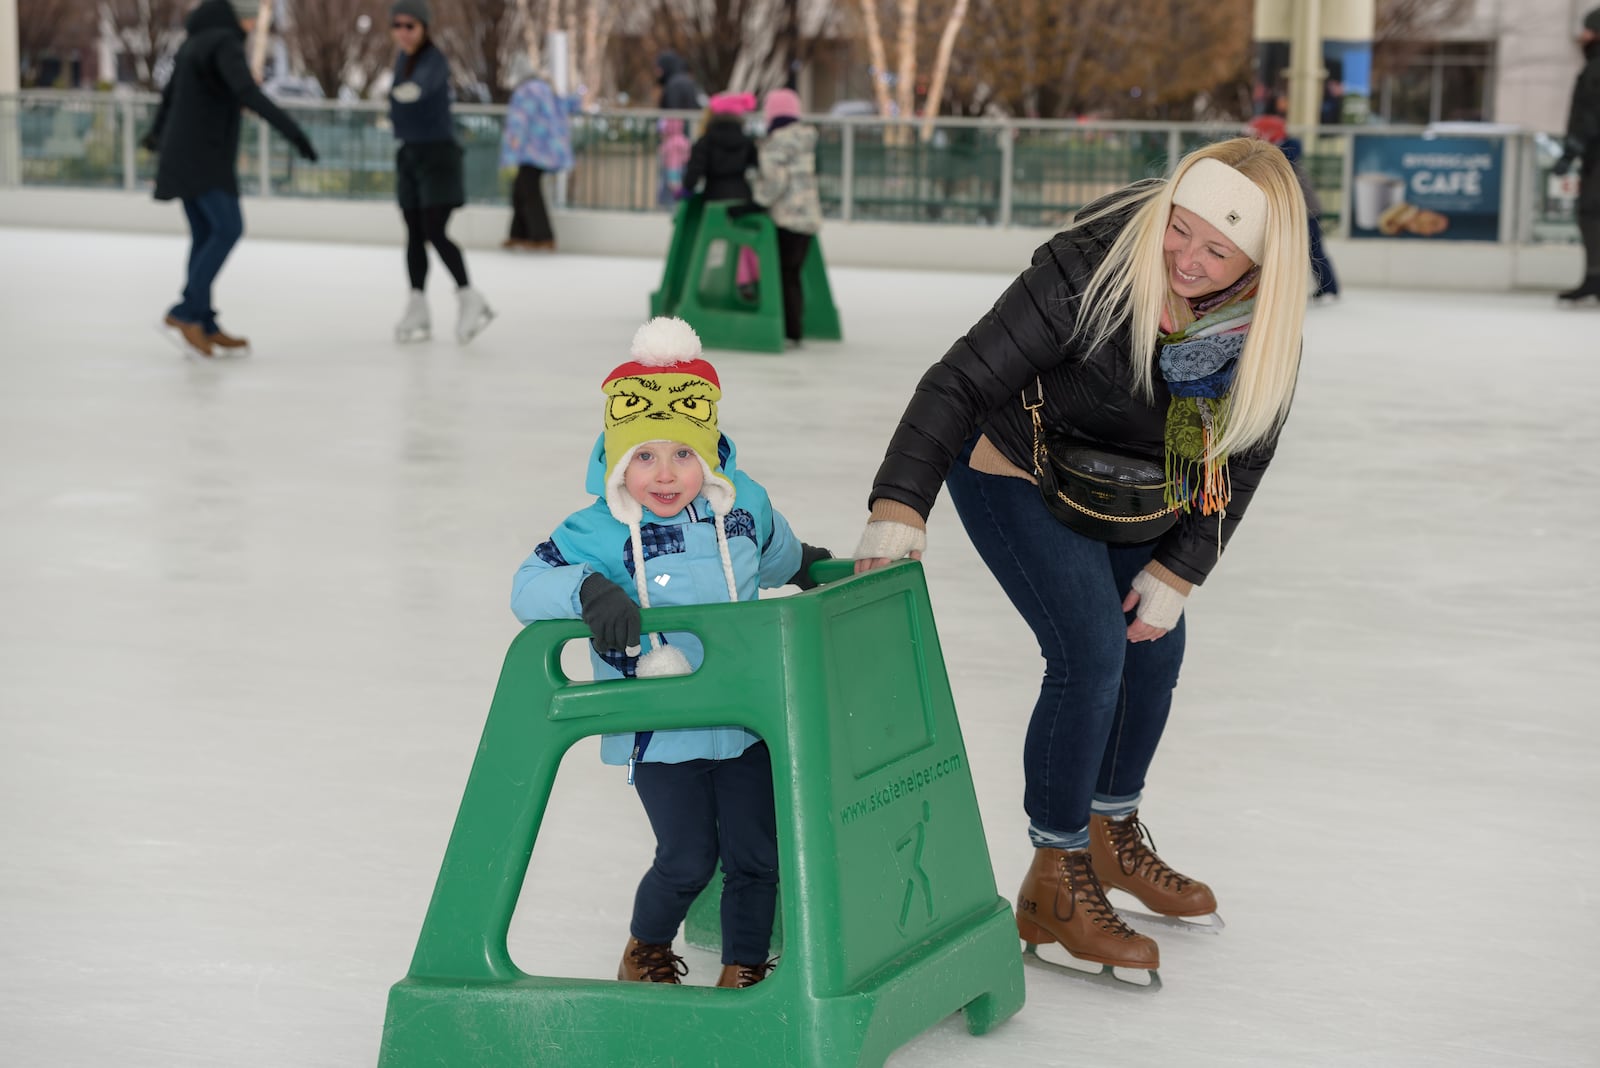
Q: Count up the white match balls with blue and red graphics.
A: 0